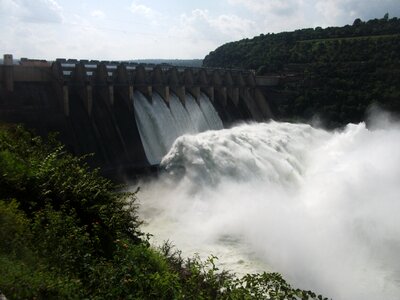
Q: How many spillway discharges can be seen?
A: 5